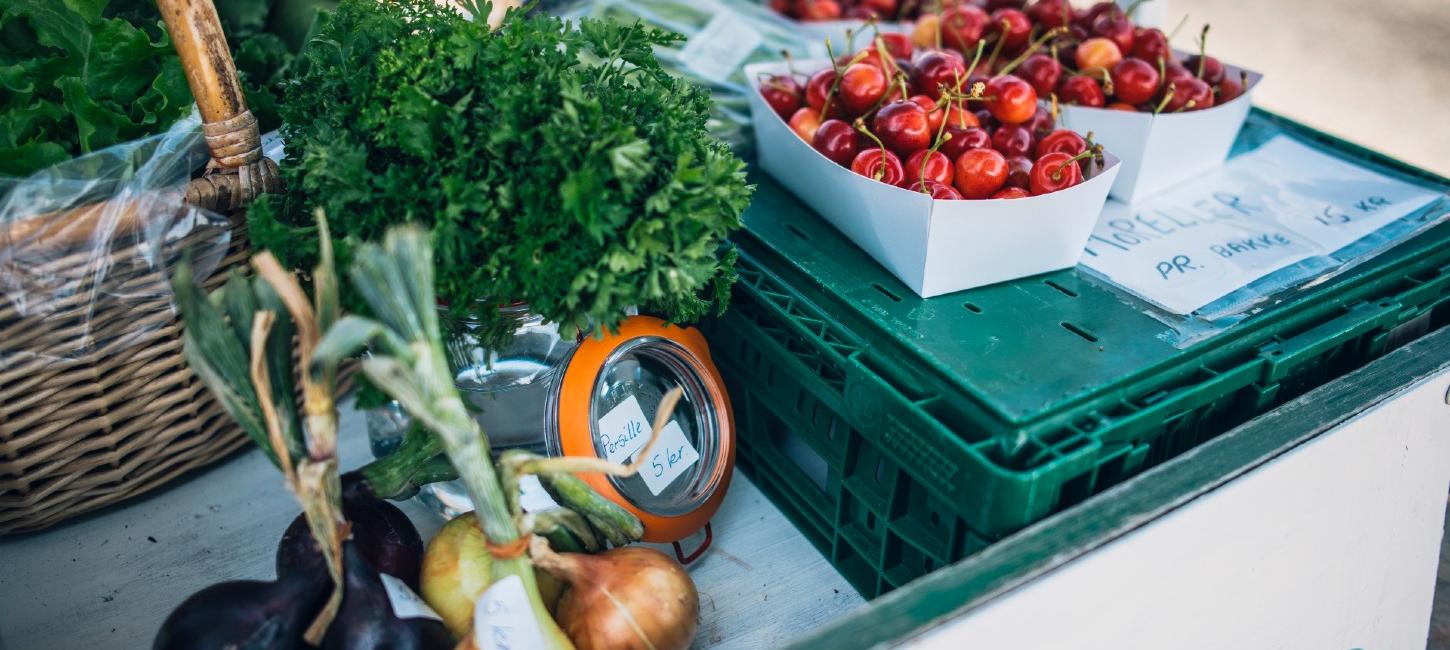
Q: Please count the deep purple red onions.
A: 3